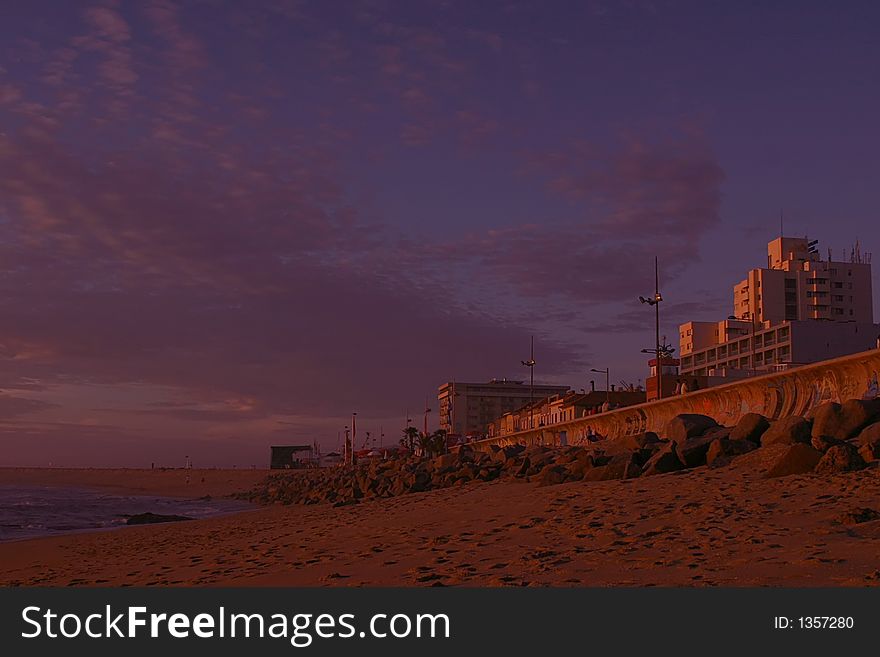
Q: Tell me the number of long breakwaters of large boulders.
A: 1